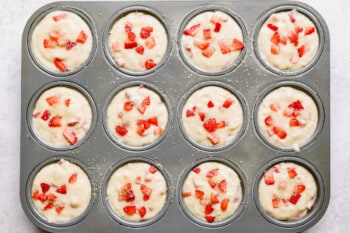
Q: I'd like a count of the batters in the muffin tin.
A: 12